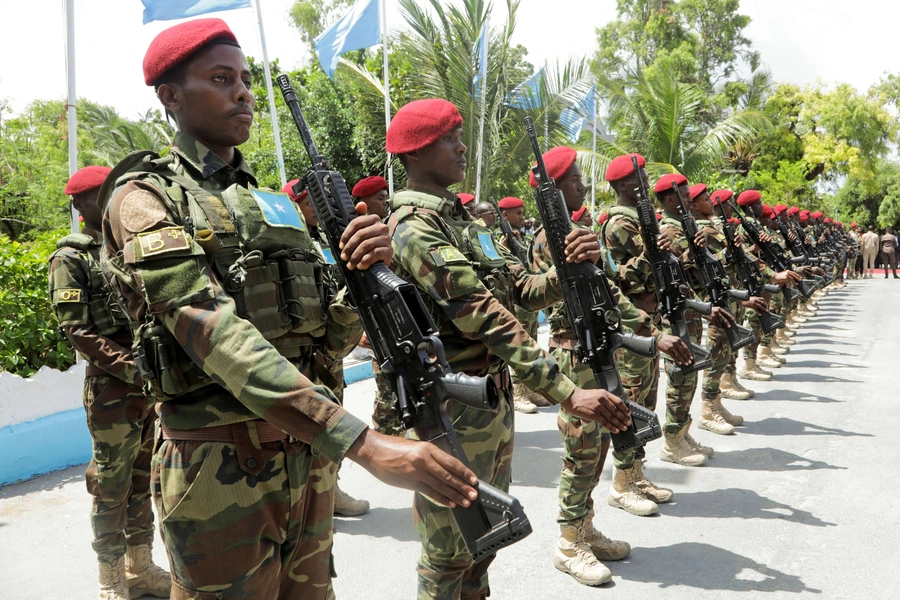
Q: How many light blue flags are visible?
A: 5